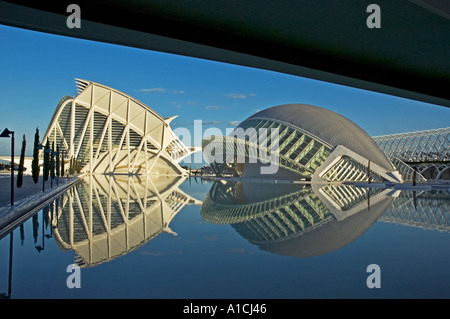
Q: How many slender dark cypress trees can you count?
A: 6